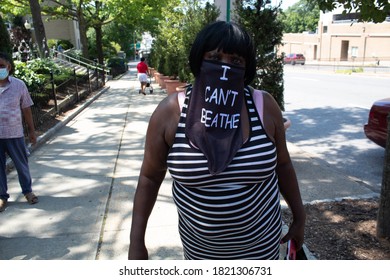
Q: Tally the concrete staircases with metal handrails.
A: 1